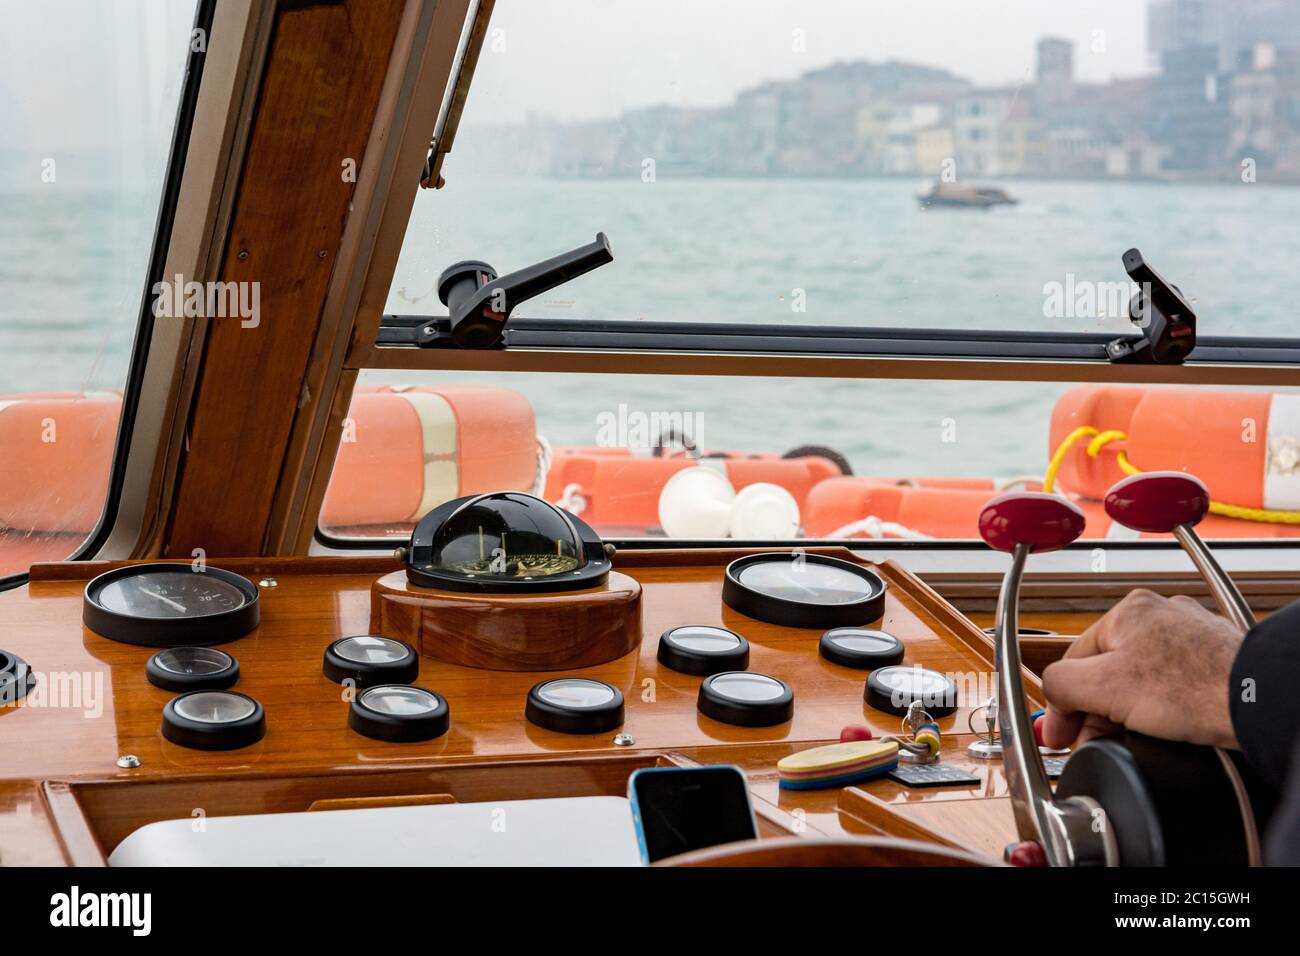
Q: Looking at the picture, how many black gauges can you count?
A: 11